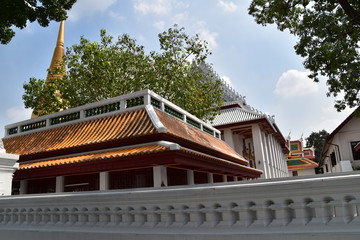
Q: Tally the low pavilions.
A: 1